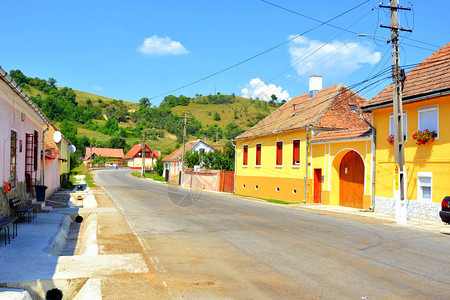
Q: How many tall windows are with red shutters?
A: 4